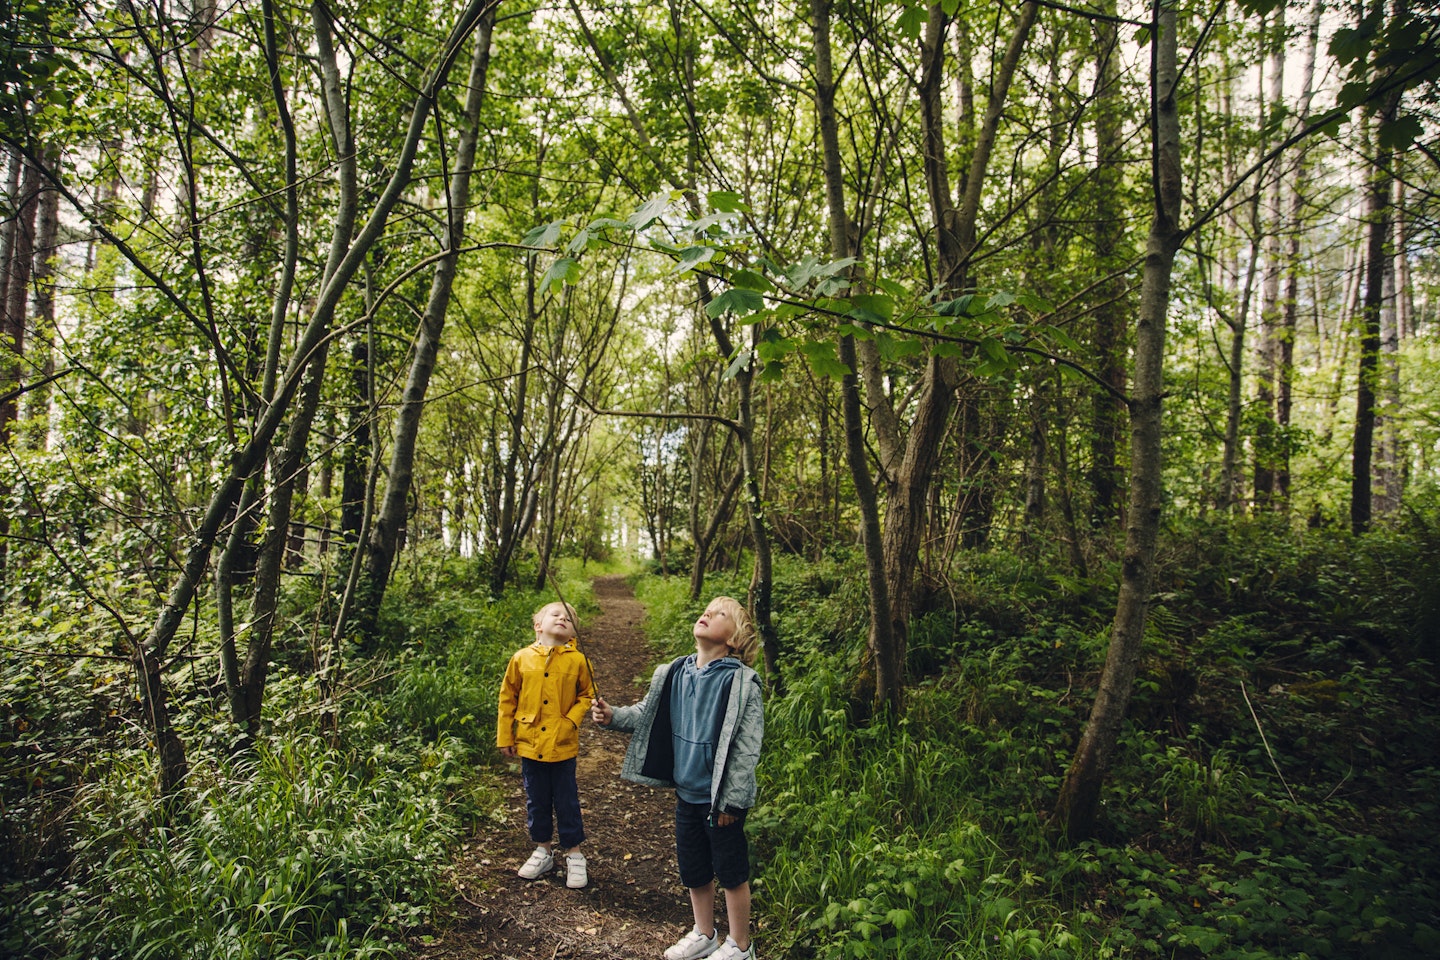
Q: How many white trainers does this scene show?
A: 4